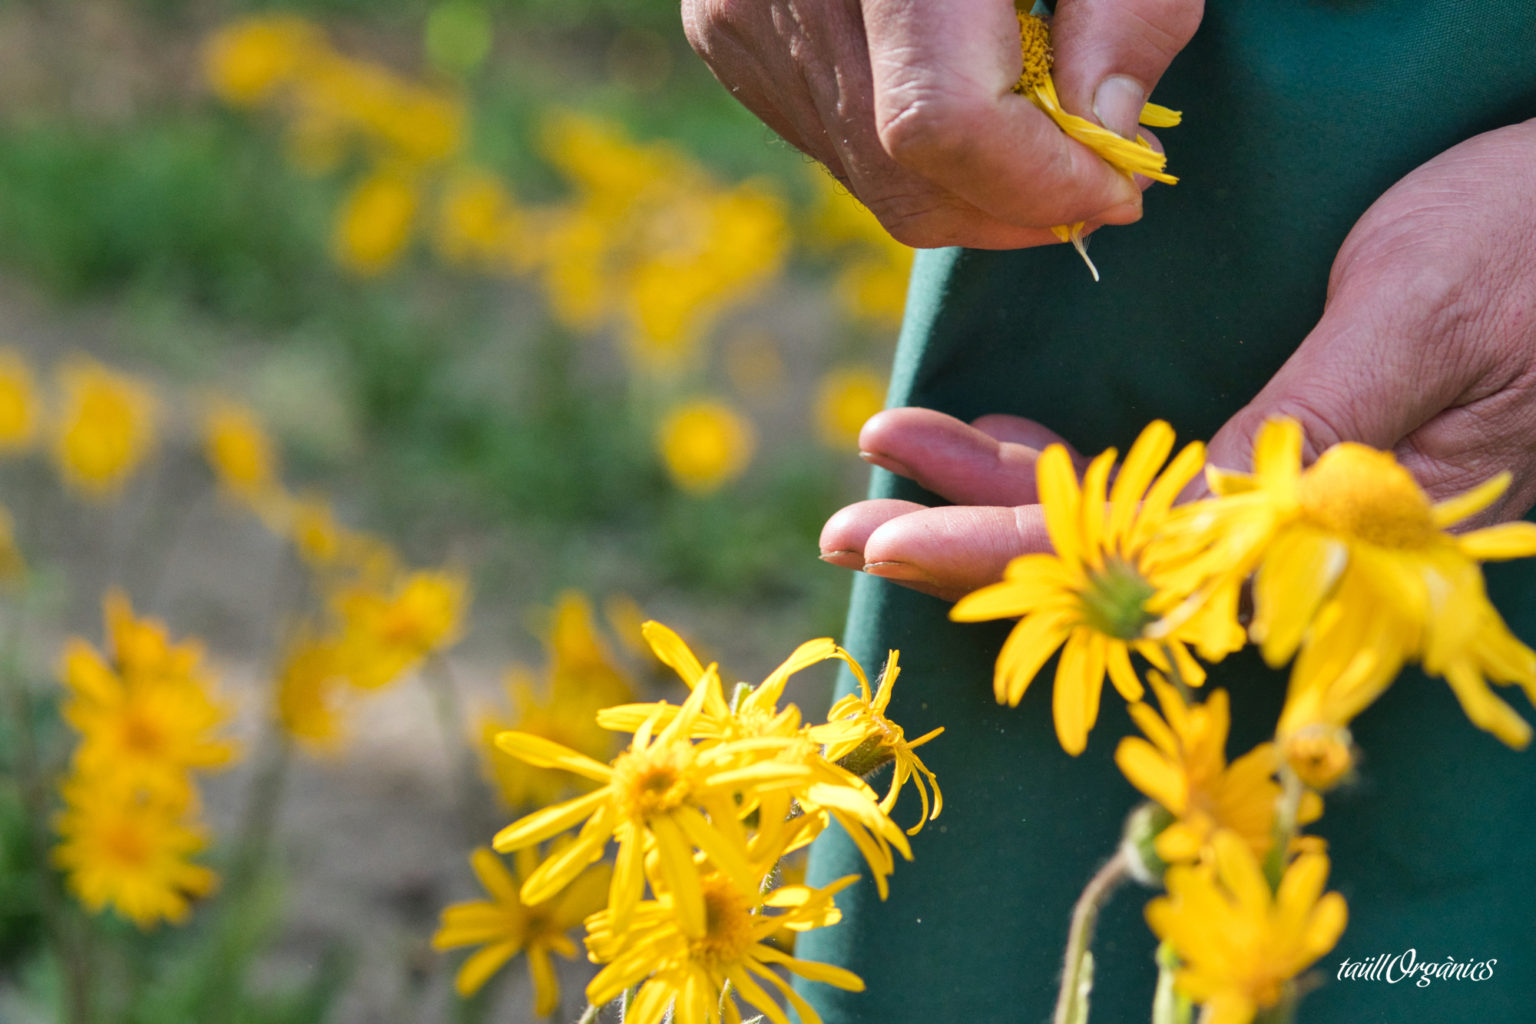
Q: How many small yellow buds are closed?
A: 1